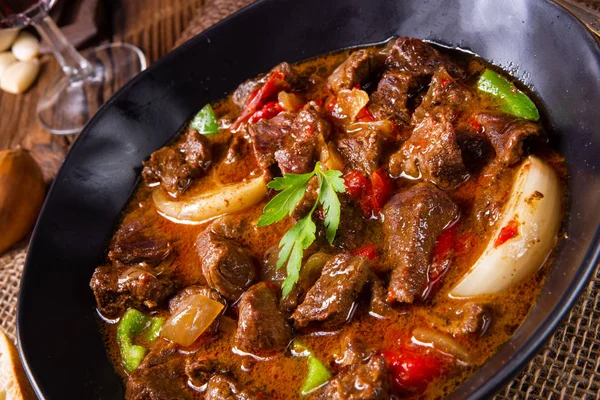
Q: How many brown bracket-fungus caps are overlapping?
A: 0